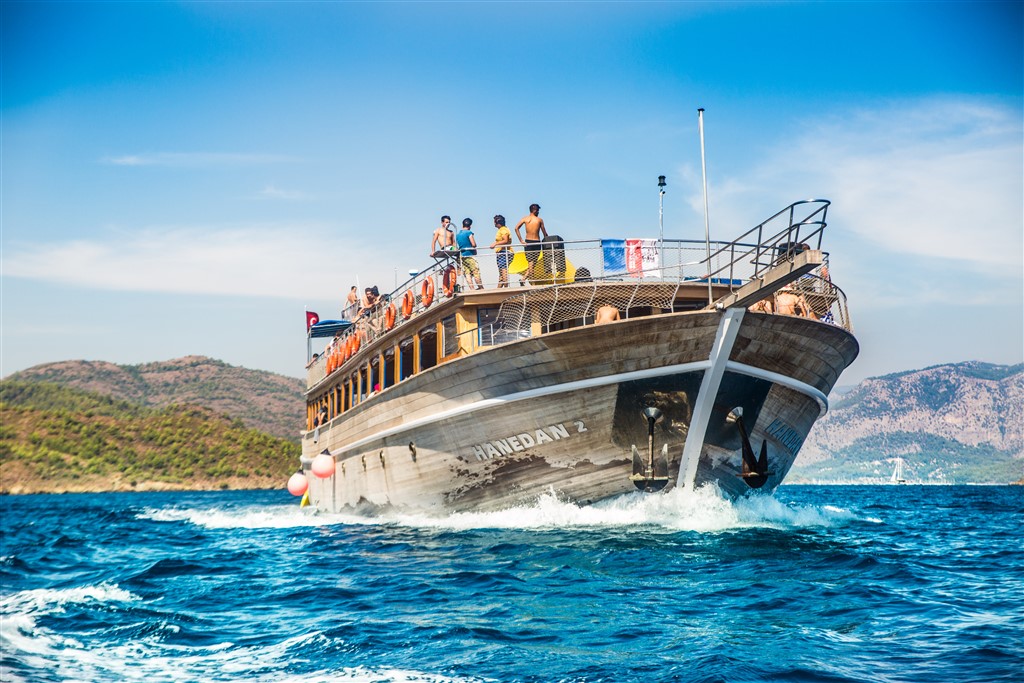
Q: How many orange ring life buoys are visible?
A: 9